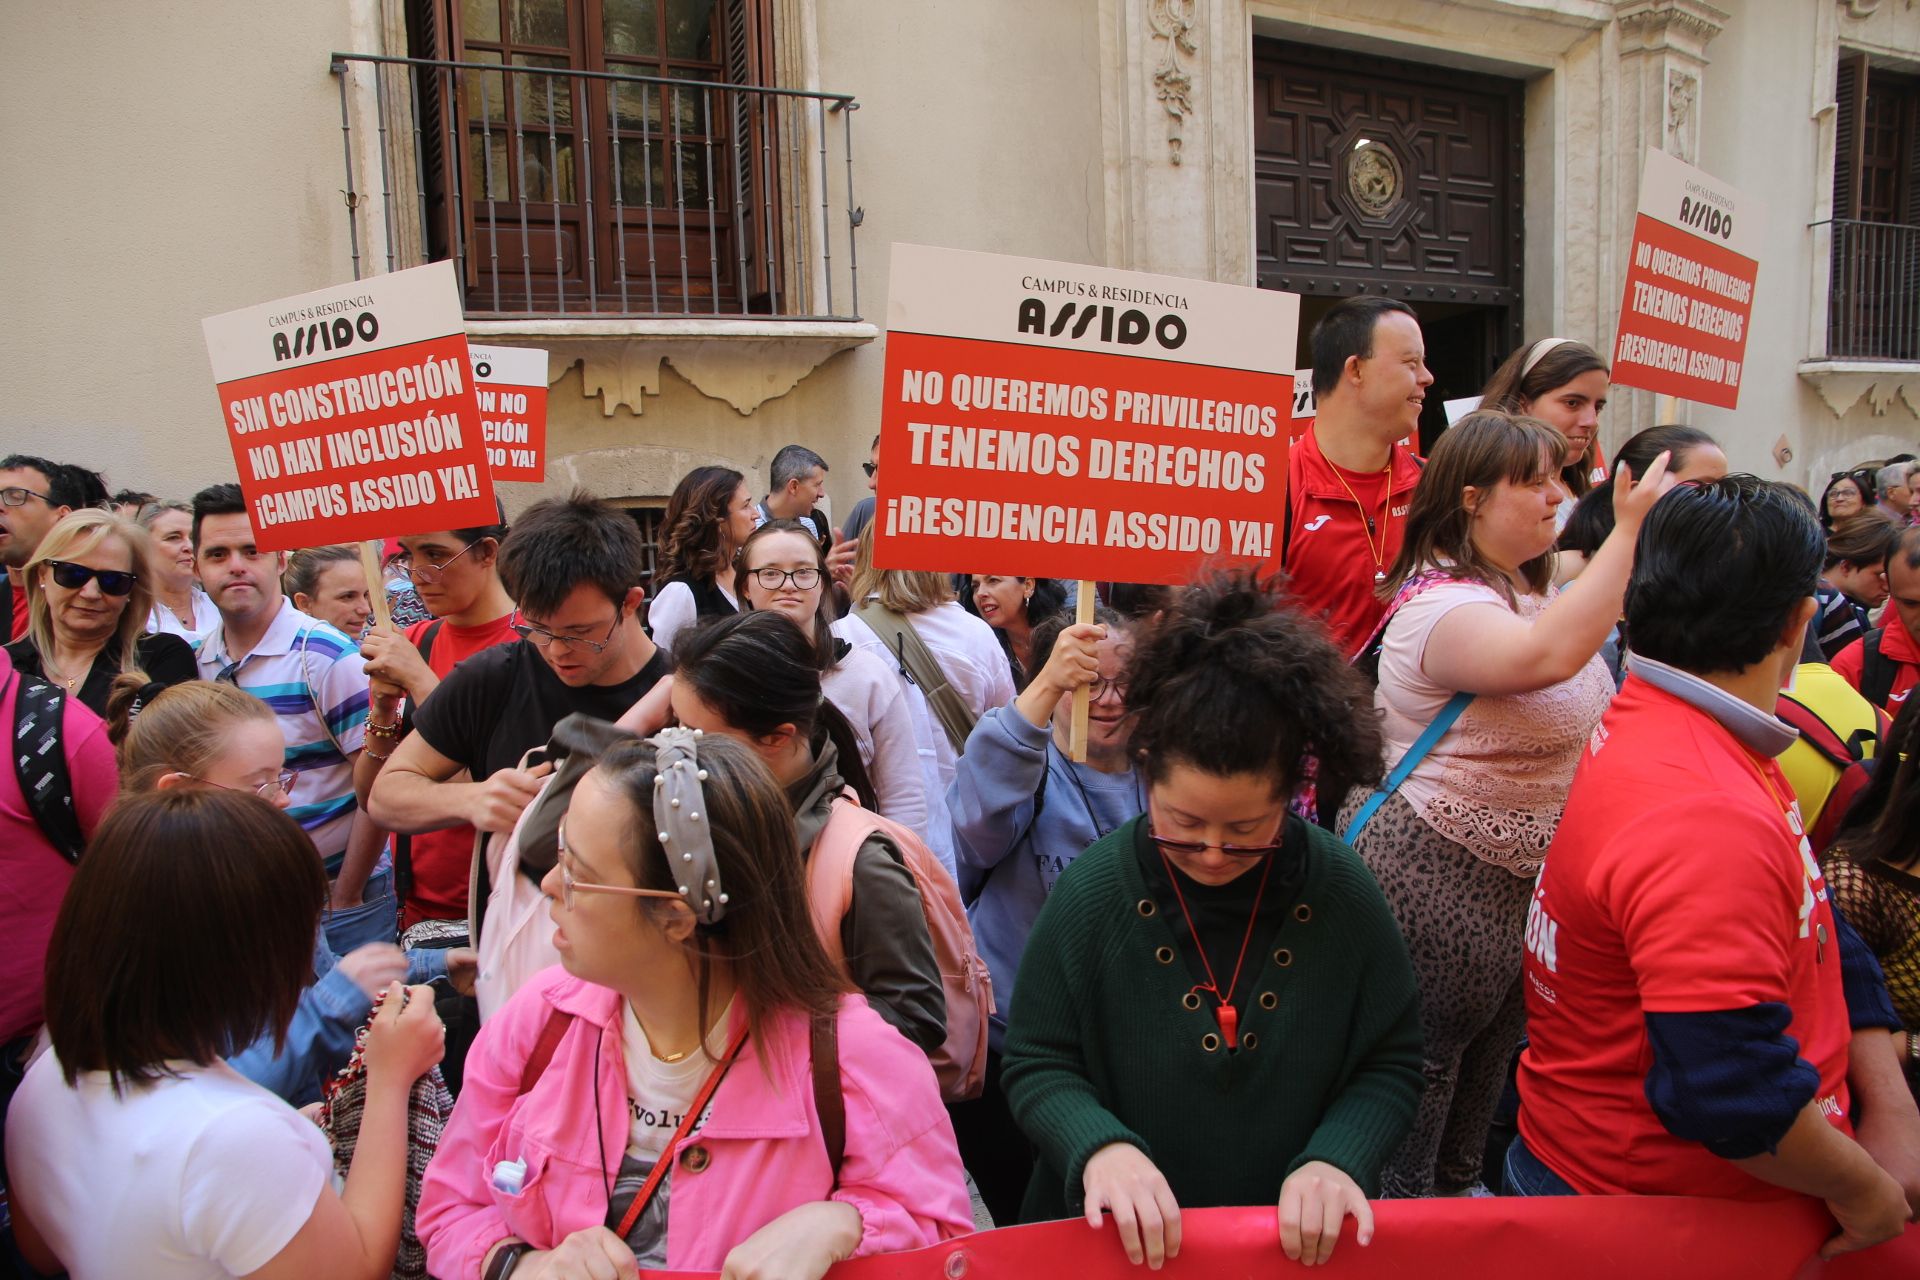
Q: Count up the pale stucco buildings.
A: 1